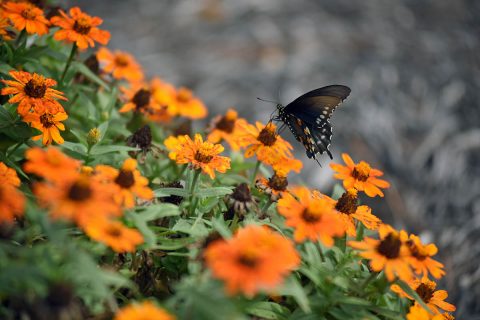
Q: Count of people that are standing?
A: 0